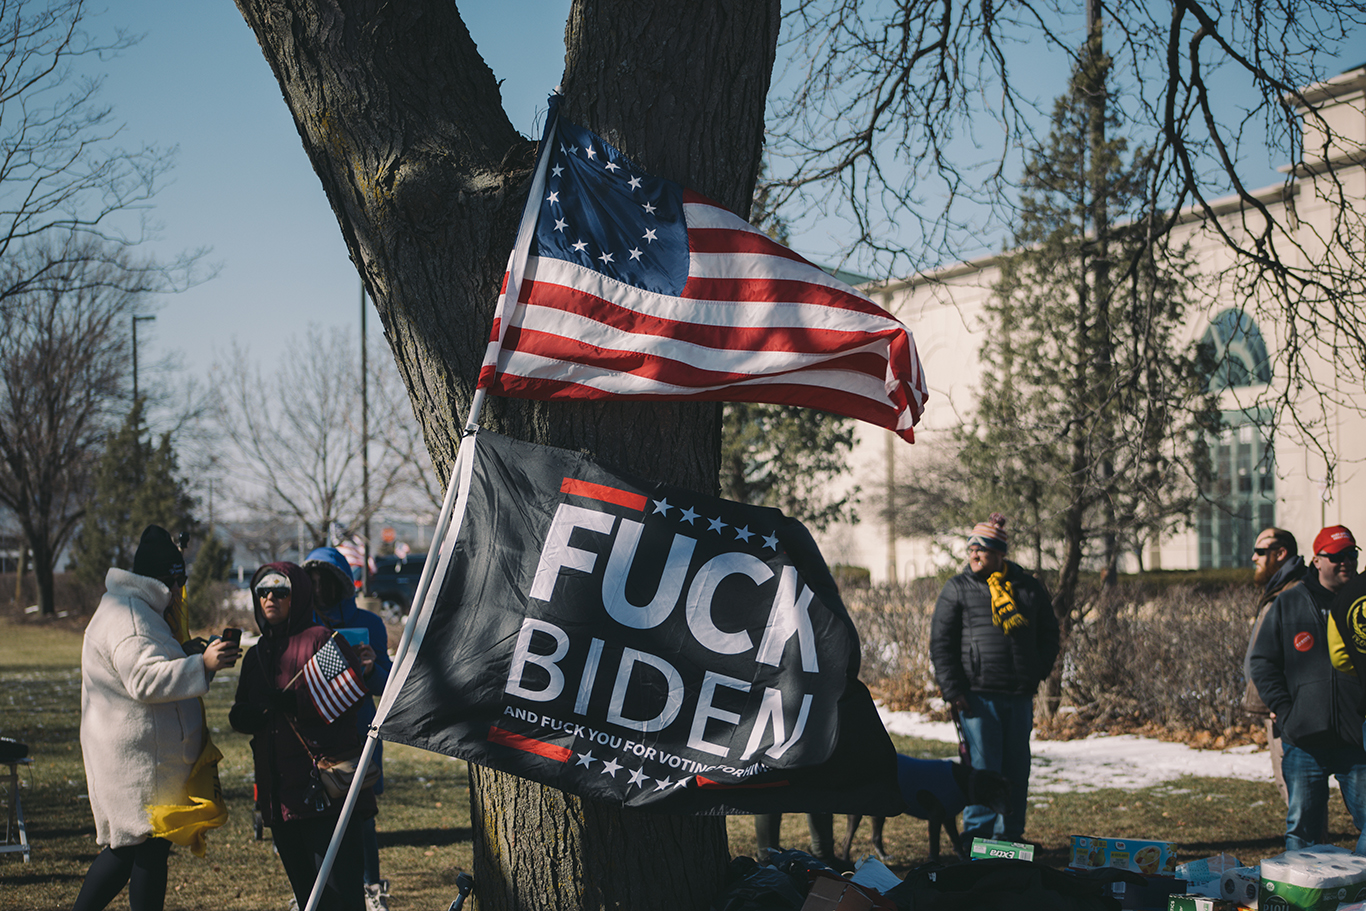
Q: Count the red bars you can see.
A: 3